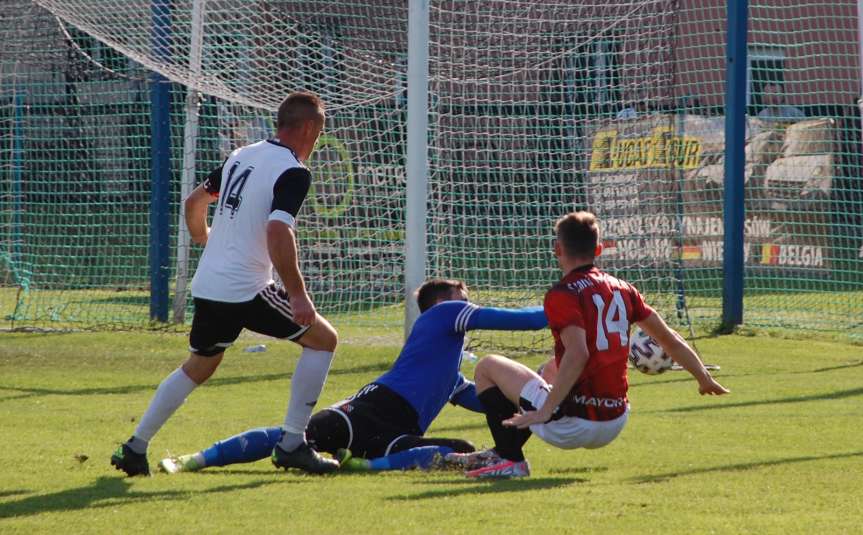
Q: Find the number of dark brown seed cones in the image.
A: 0